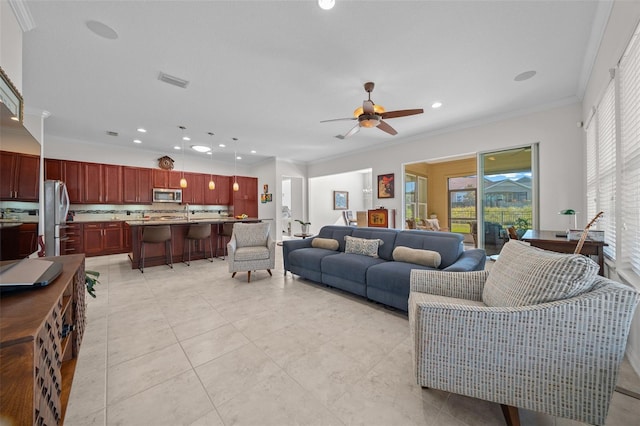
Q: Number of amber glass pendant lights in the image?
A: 3